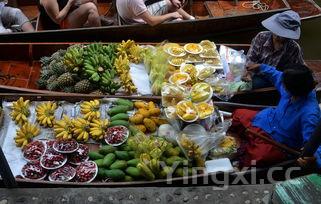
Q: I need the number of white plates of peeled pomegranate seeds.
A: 8